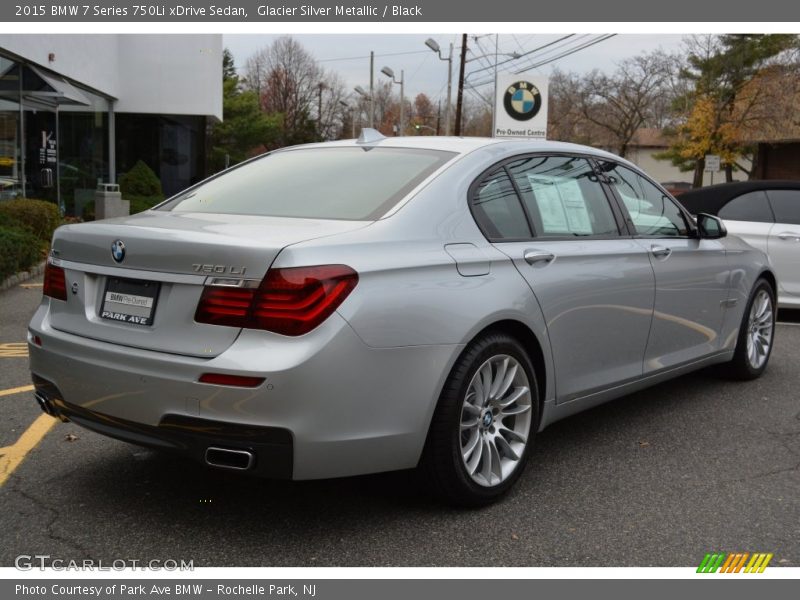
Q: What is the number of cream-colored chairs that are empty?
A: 0